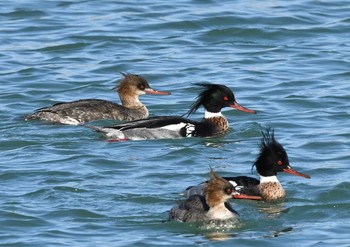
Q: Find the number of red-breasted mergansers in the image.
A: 4